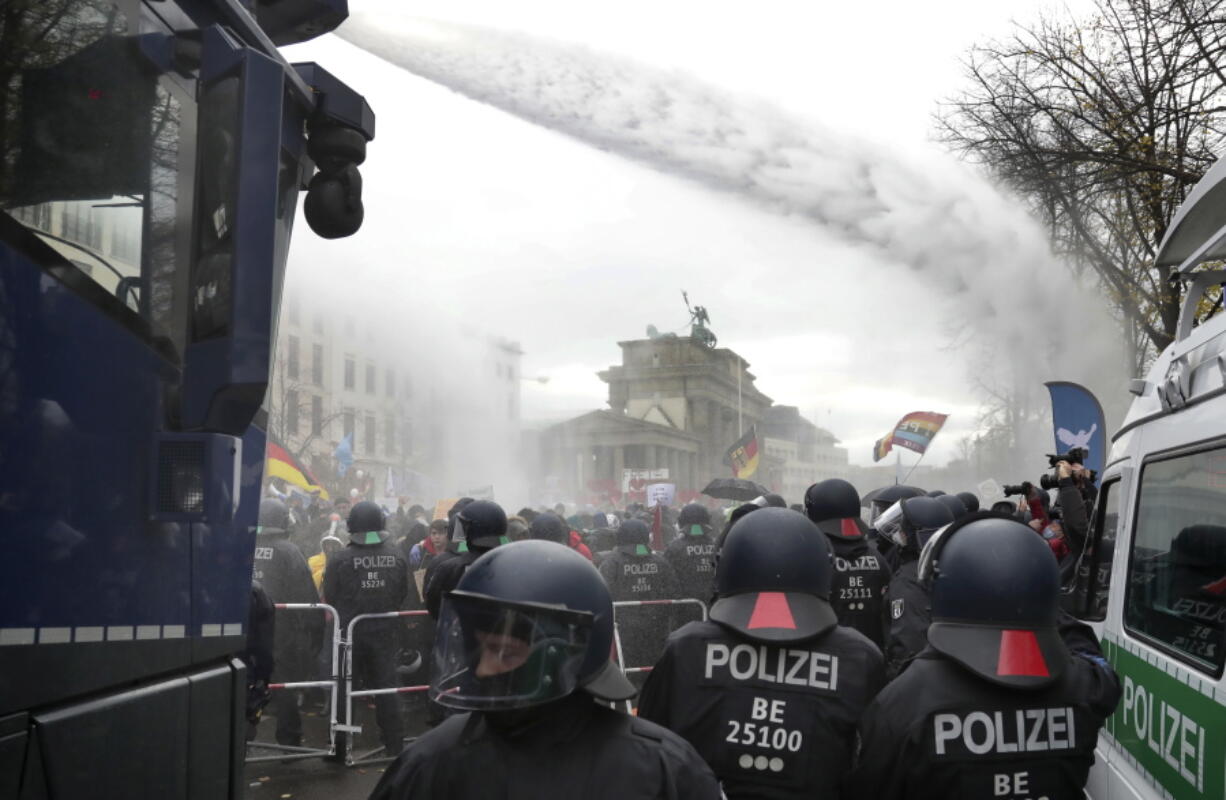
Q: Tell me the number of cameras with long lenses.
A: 3